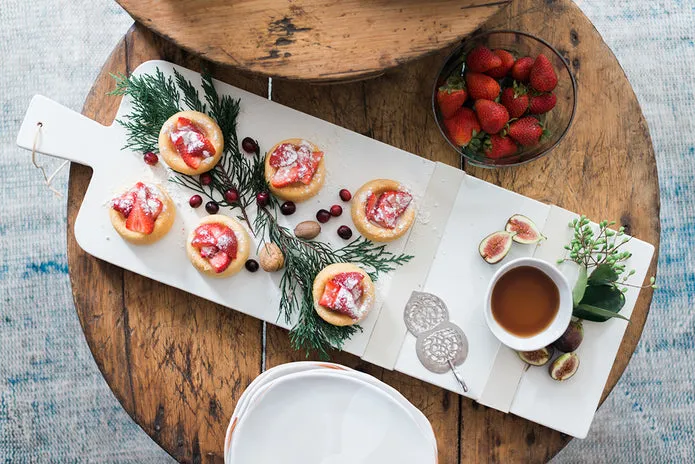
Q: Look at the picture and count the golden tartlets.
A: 6